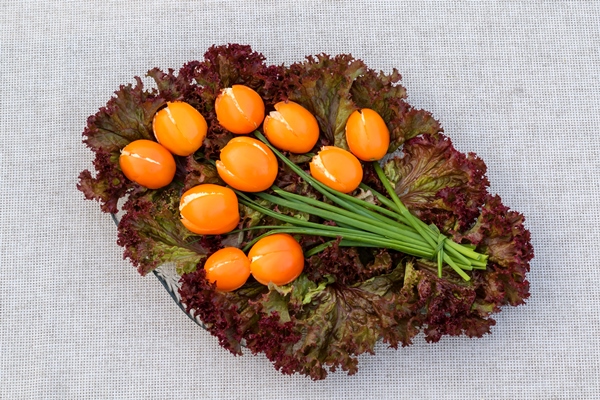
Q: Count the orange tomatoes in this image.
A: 10